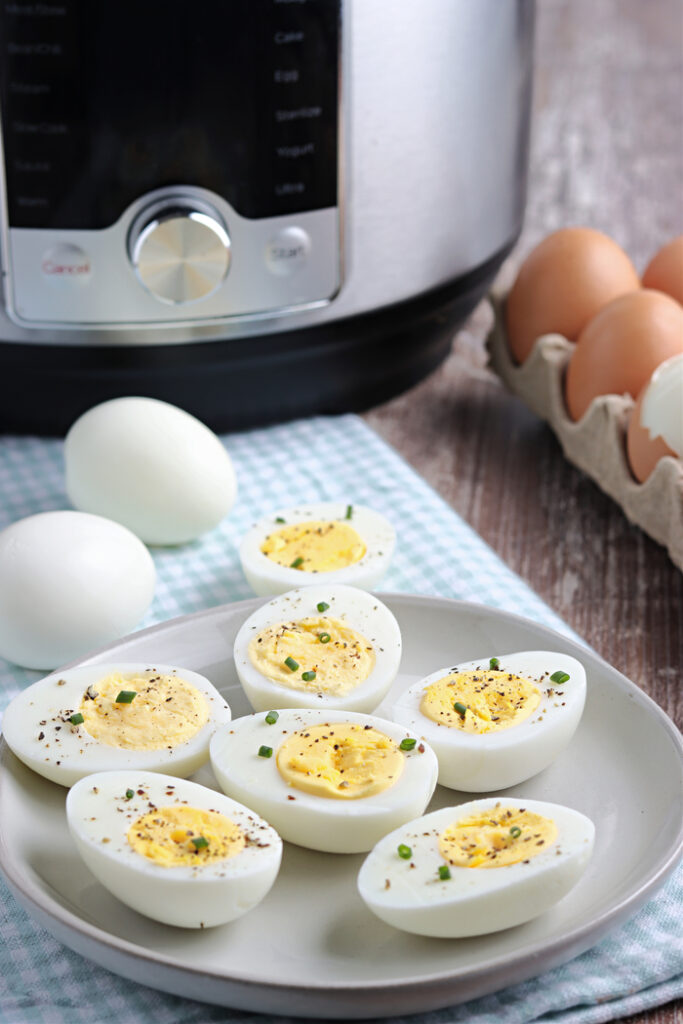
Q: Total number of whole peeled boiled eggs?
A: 2